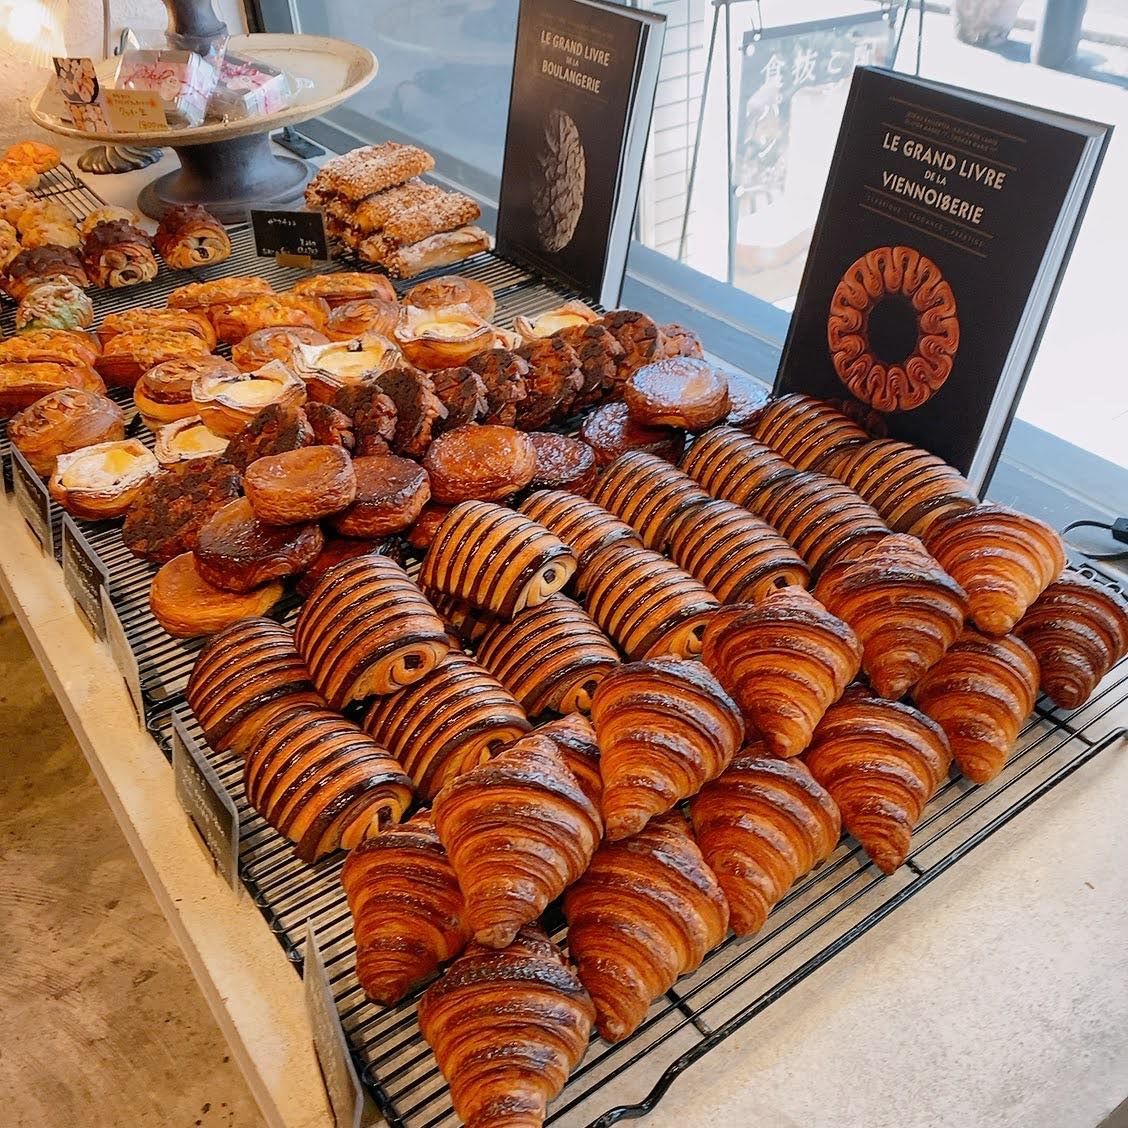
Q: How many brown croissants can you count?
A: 13